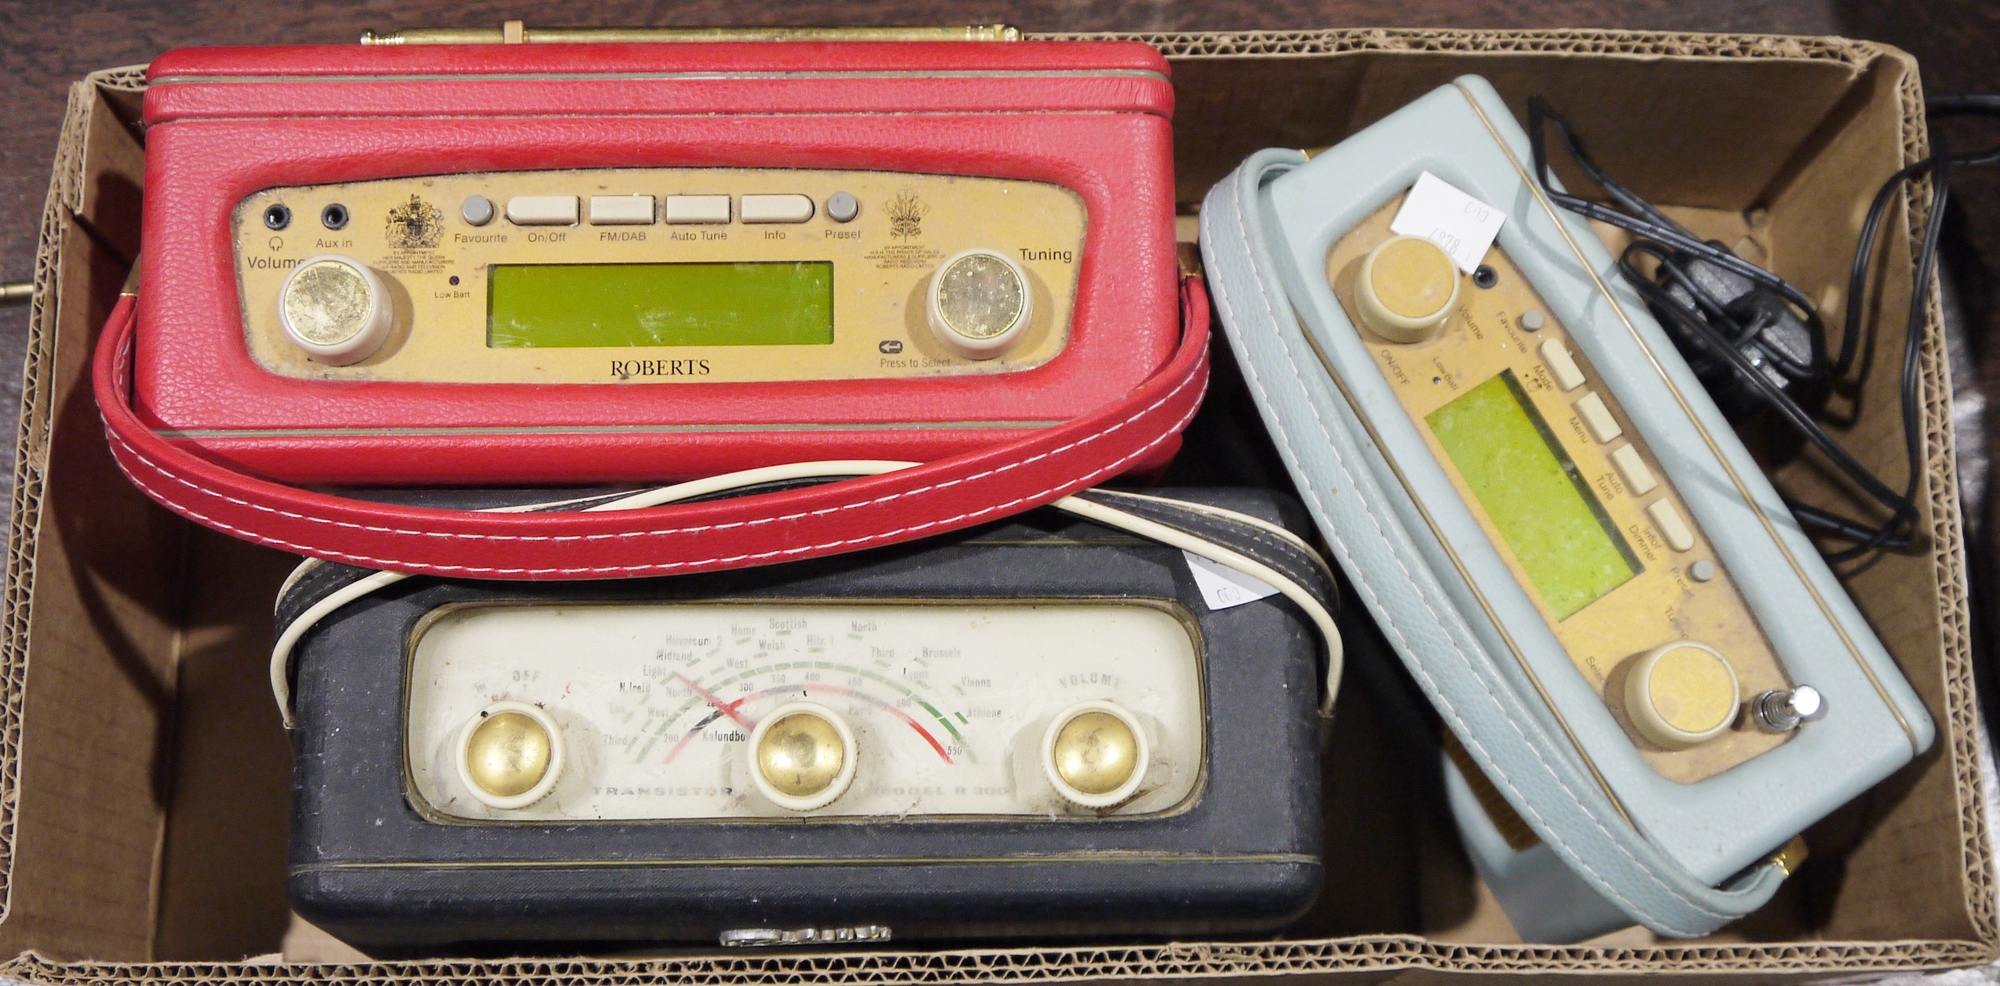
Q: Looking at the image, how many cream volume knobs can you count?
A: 3